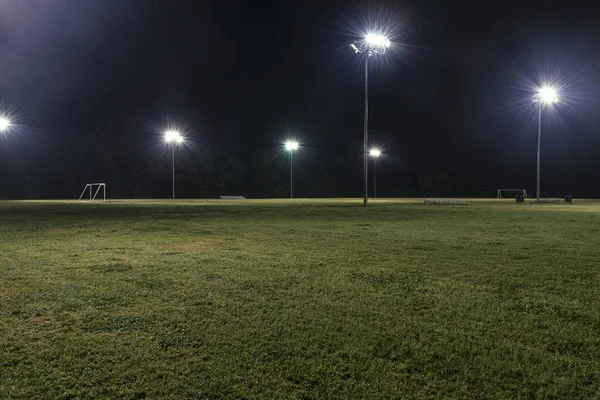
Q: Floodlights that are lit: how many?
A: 6